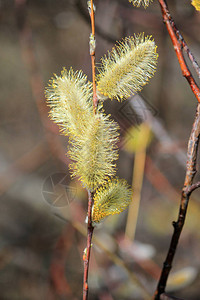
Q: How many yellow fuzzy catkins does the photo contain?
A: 4